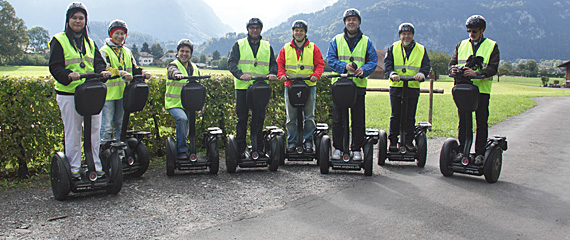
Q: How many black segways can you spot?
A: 8